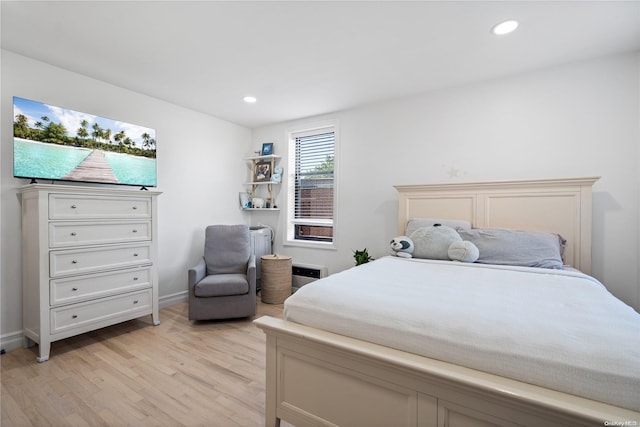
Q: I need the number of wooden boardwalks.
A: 1